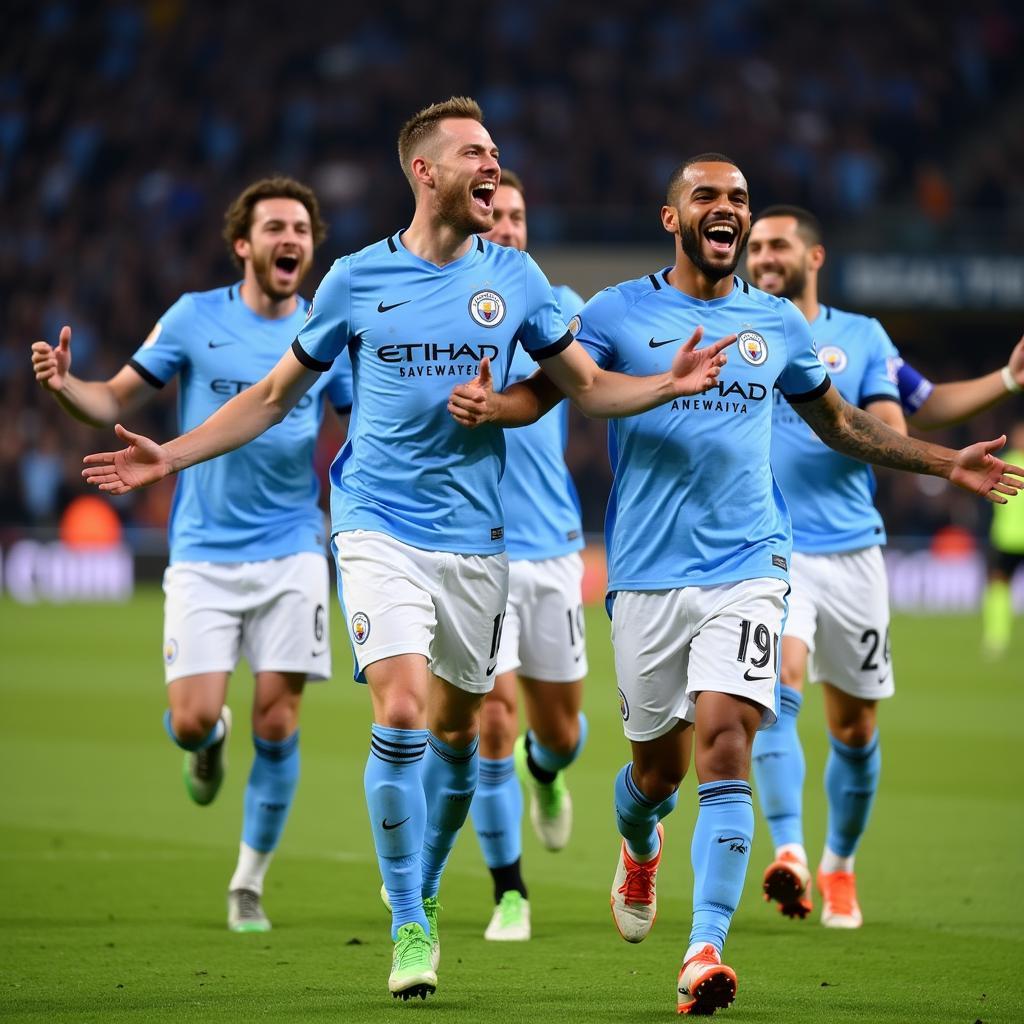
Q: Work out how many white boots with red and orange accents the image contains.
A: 4